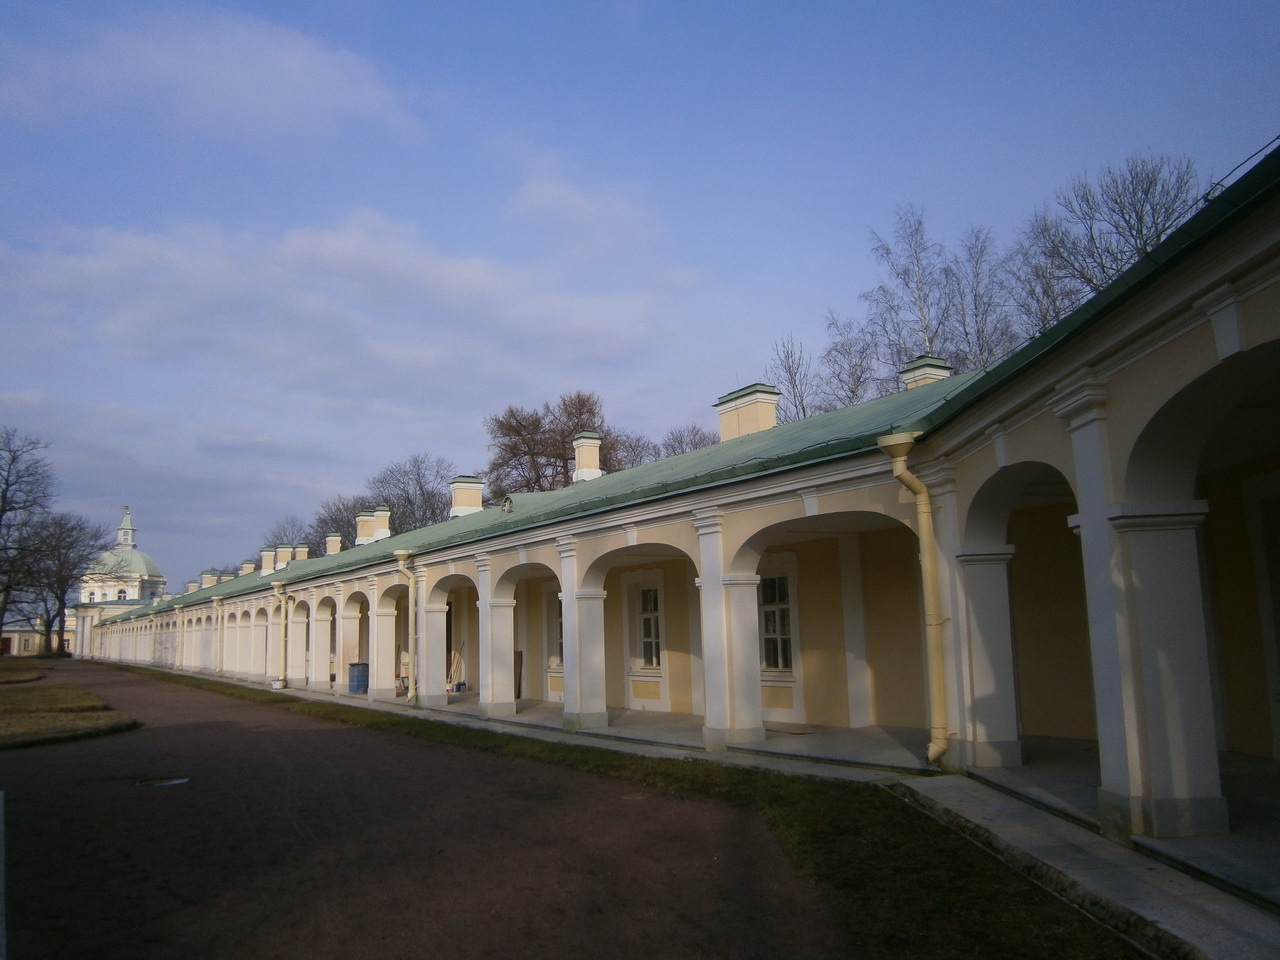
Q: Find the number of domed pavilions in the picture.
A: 1